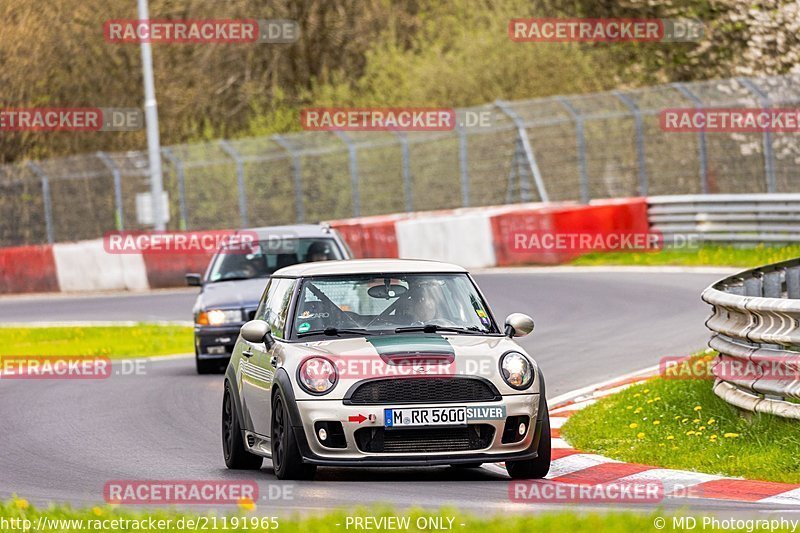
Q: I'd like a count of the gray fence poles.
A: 13